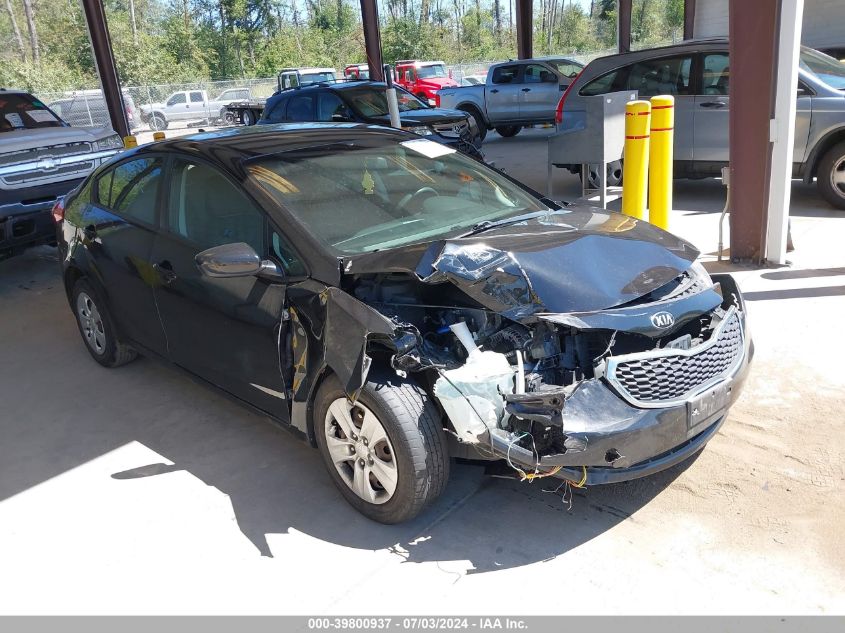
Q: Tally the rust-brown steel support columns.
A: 6